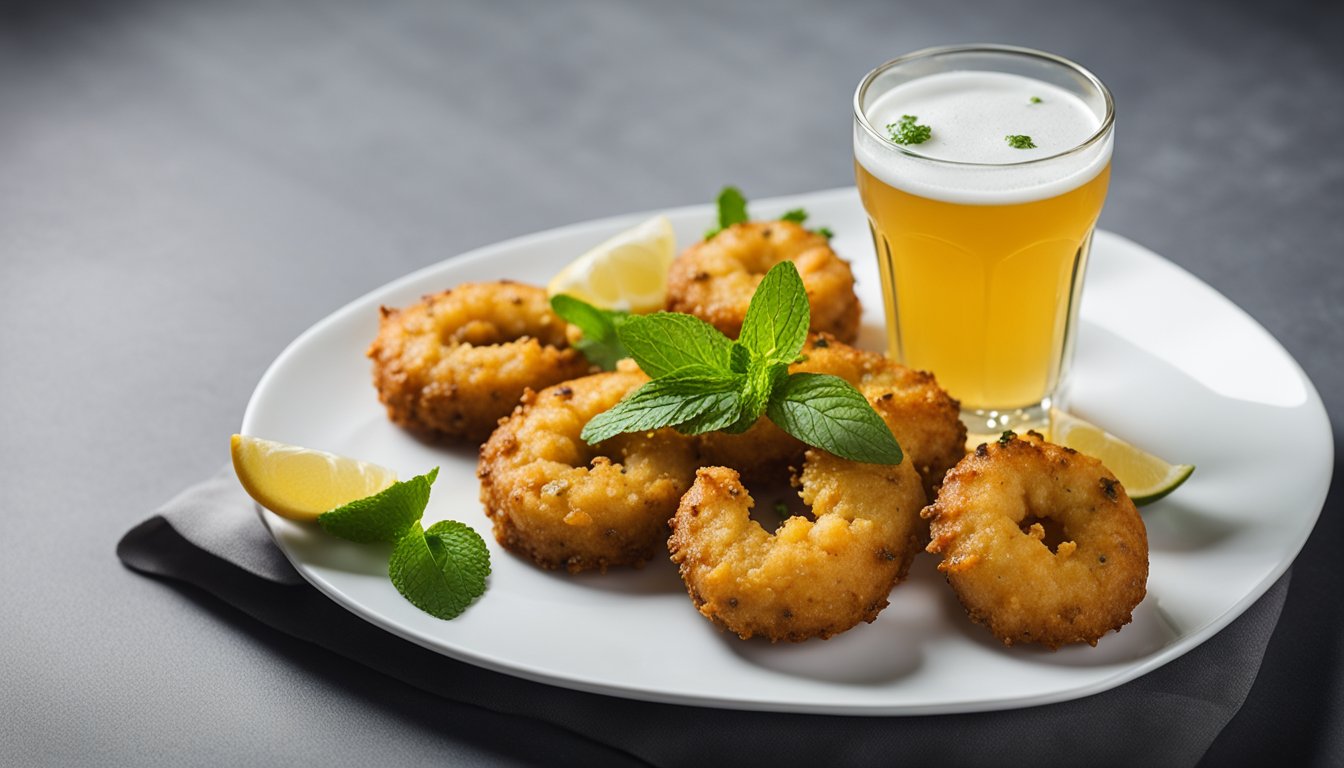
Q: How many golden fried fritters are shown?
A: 6